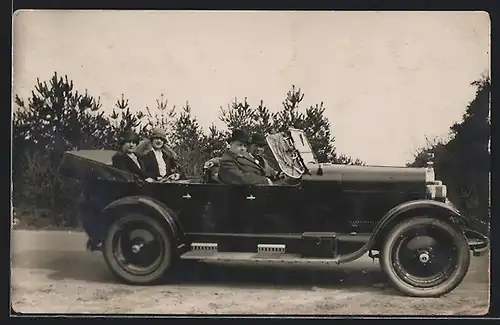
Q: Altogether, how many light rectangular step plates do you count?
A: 2